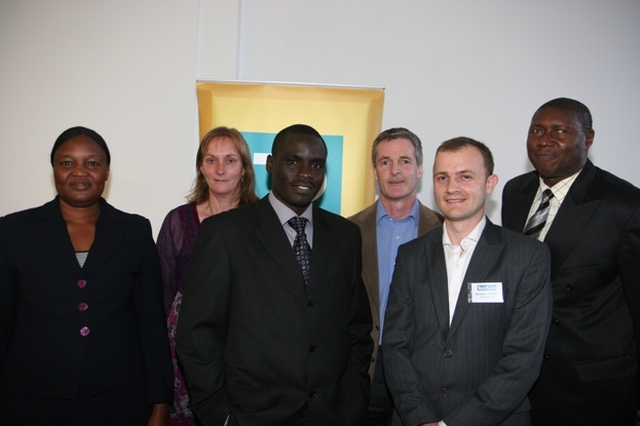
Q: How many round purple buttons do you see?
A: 3